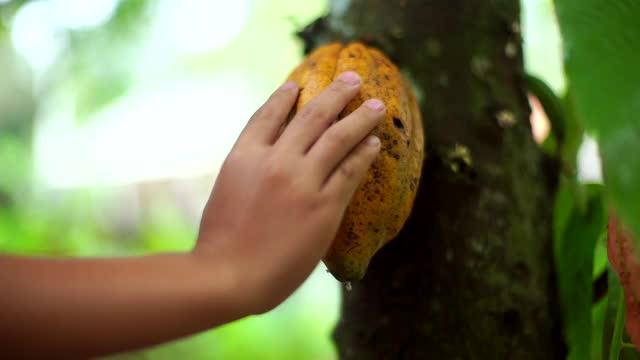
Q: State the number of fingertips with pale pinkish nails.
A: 4